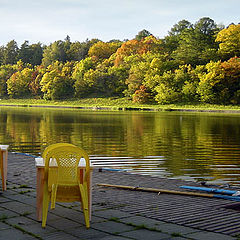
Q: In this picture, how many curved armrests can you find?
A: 2